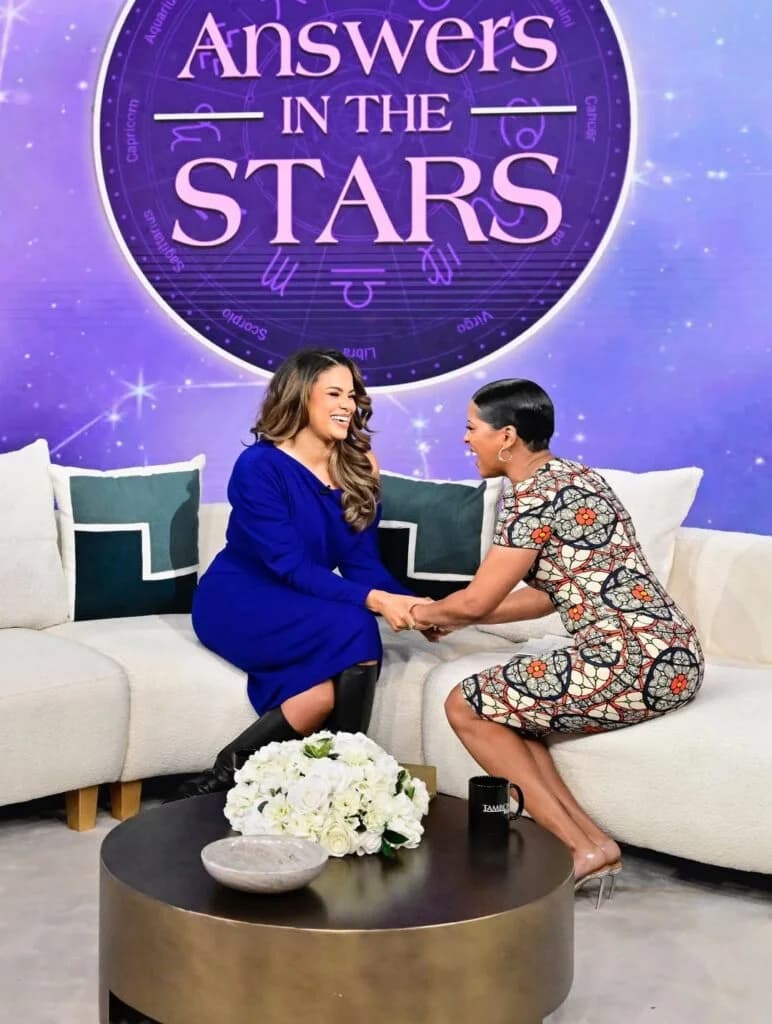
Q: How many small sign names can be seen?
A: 9